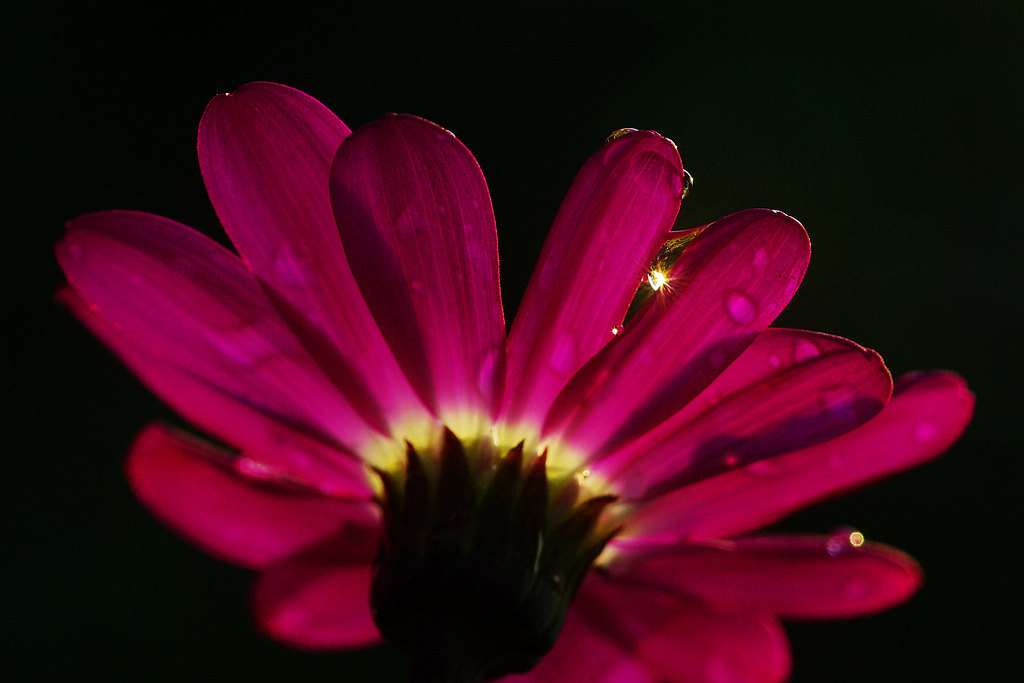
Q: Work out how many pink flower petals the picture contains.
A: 13